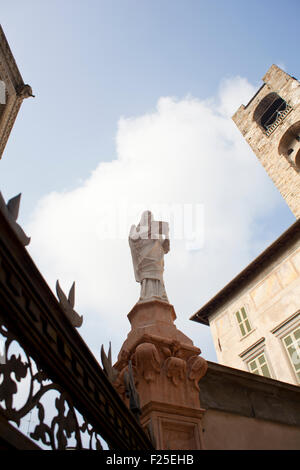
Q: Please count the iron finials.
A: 4